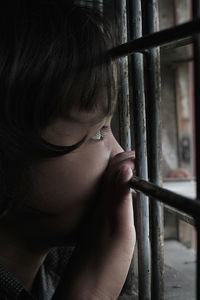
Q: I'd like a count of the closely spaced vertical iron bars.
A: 3